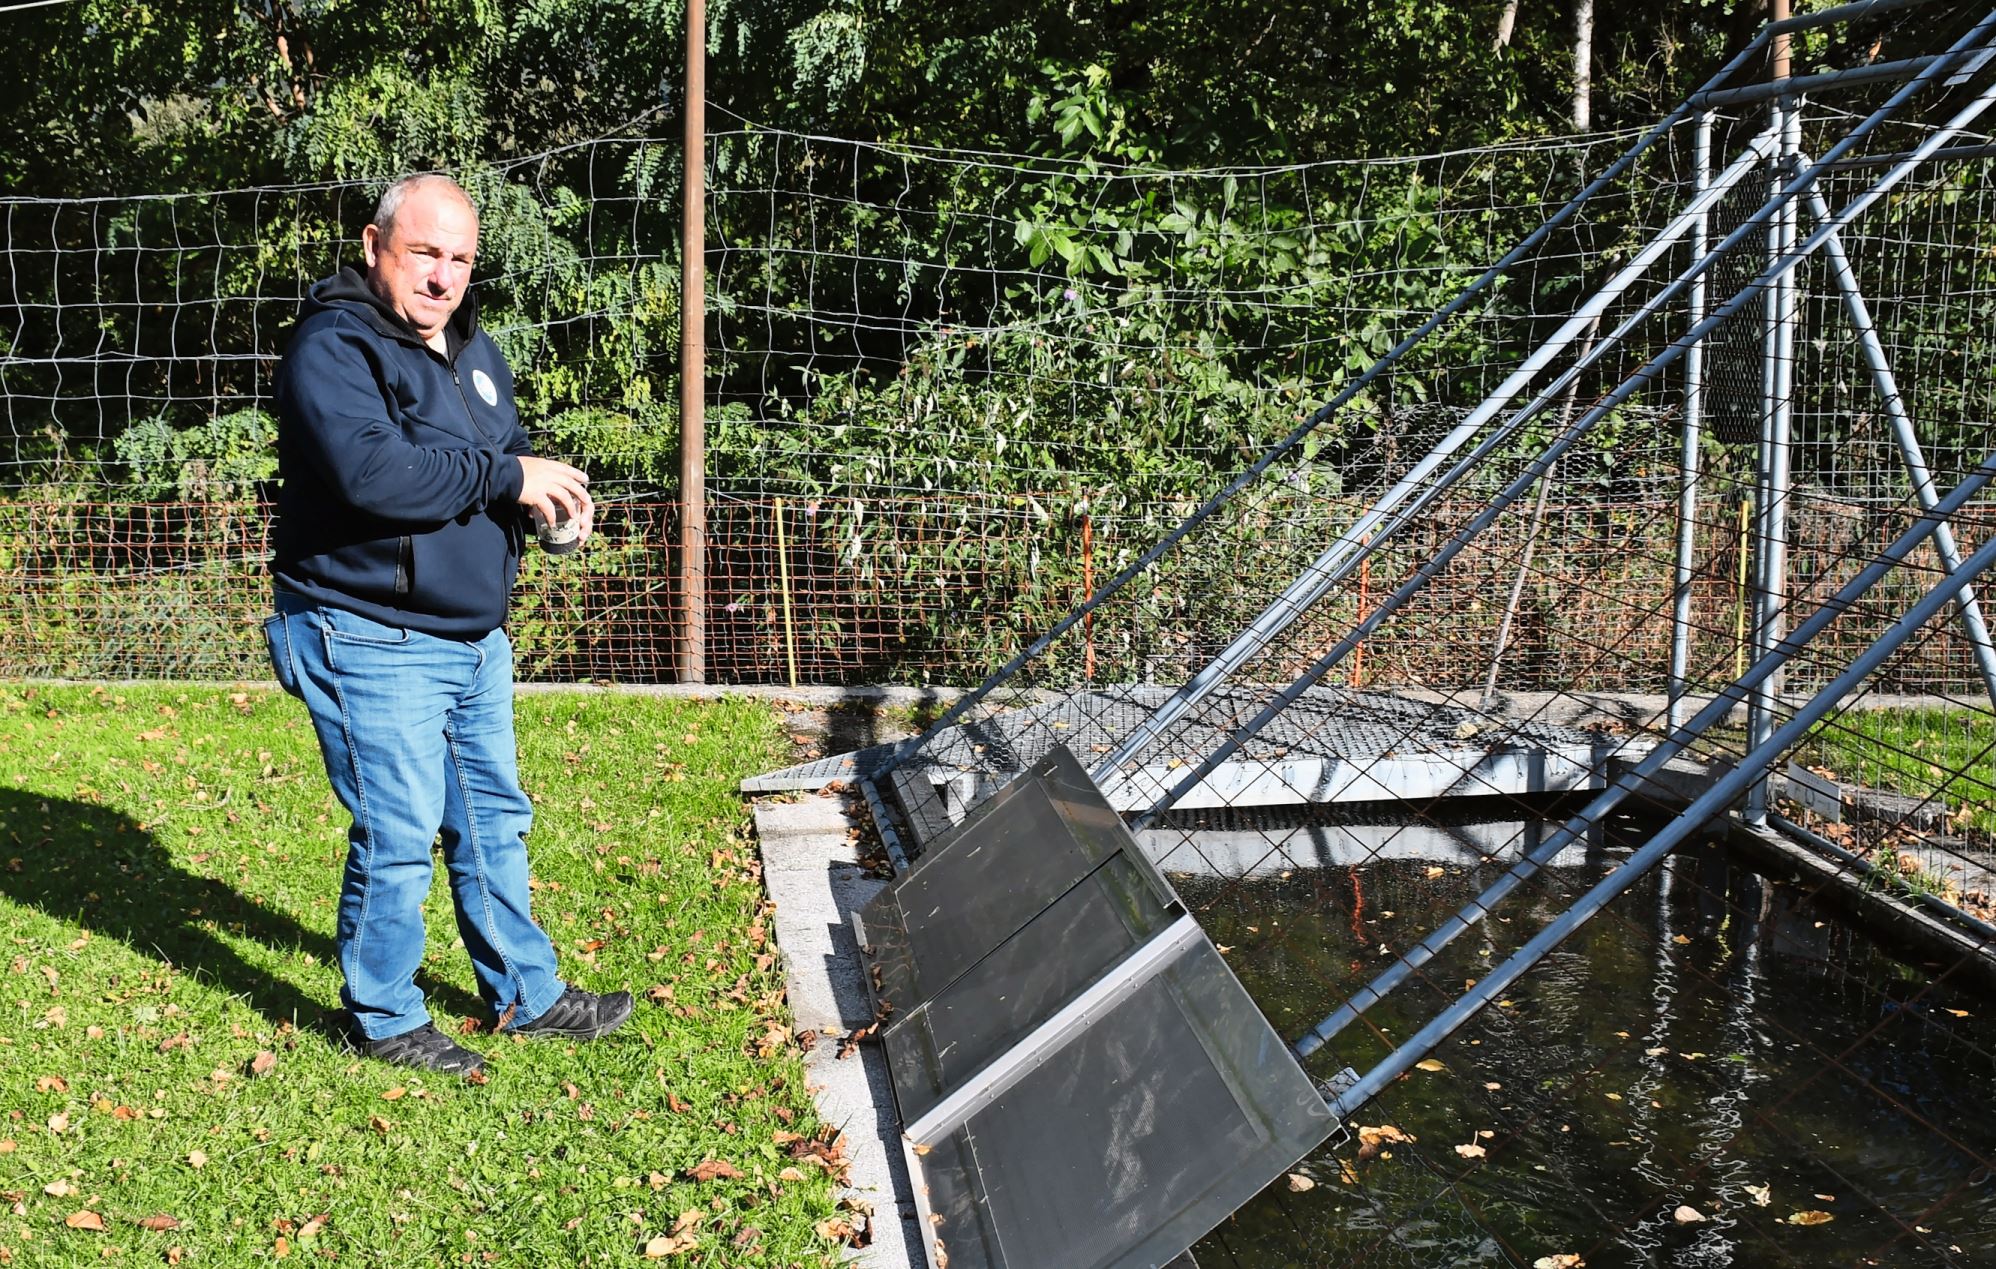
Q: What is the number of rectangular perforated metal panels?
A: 3